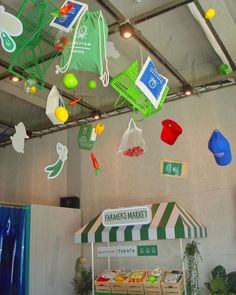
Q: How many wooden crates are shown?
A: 5